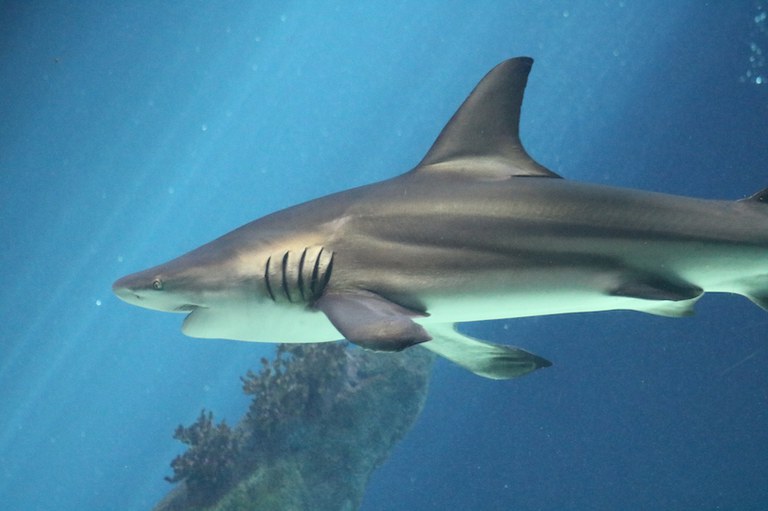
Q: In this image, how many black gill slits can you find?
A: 5